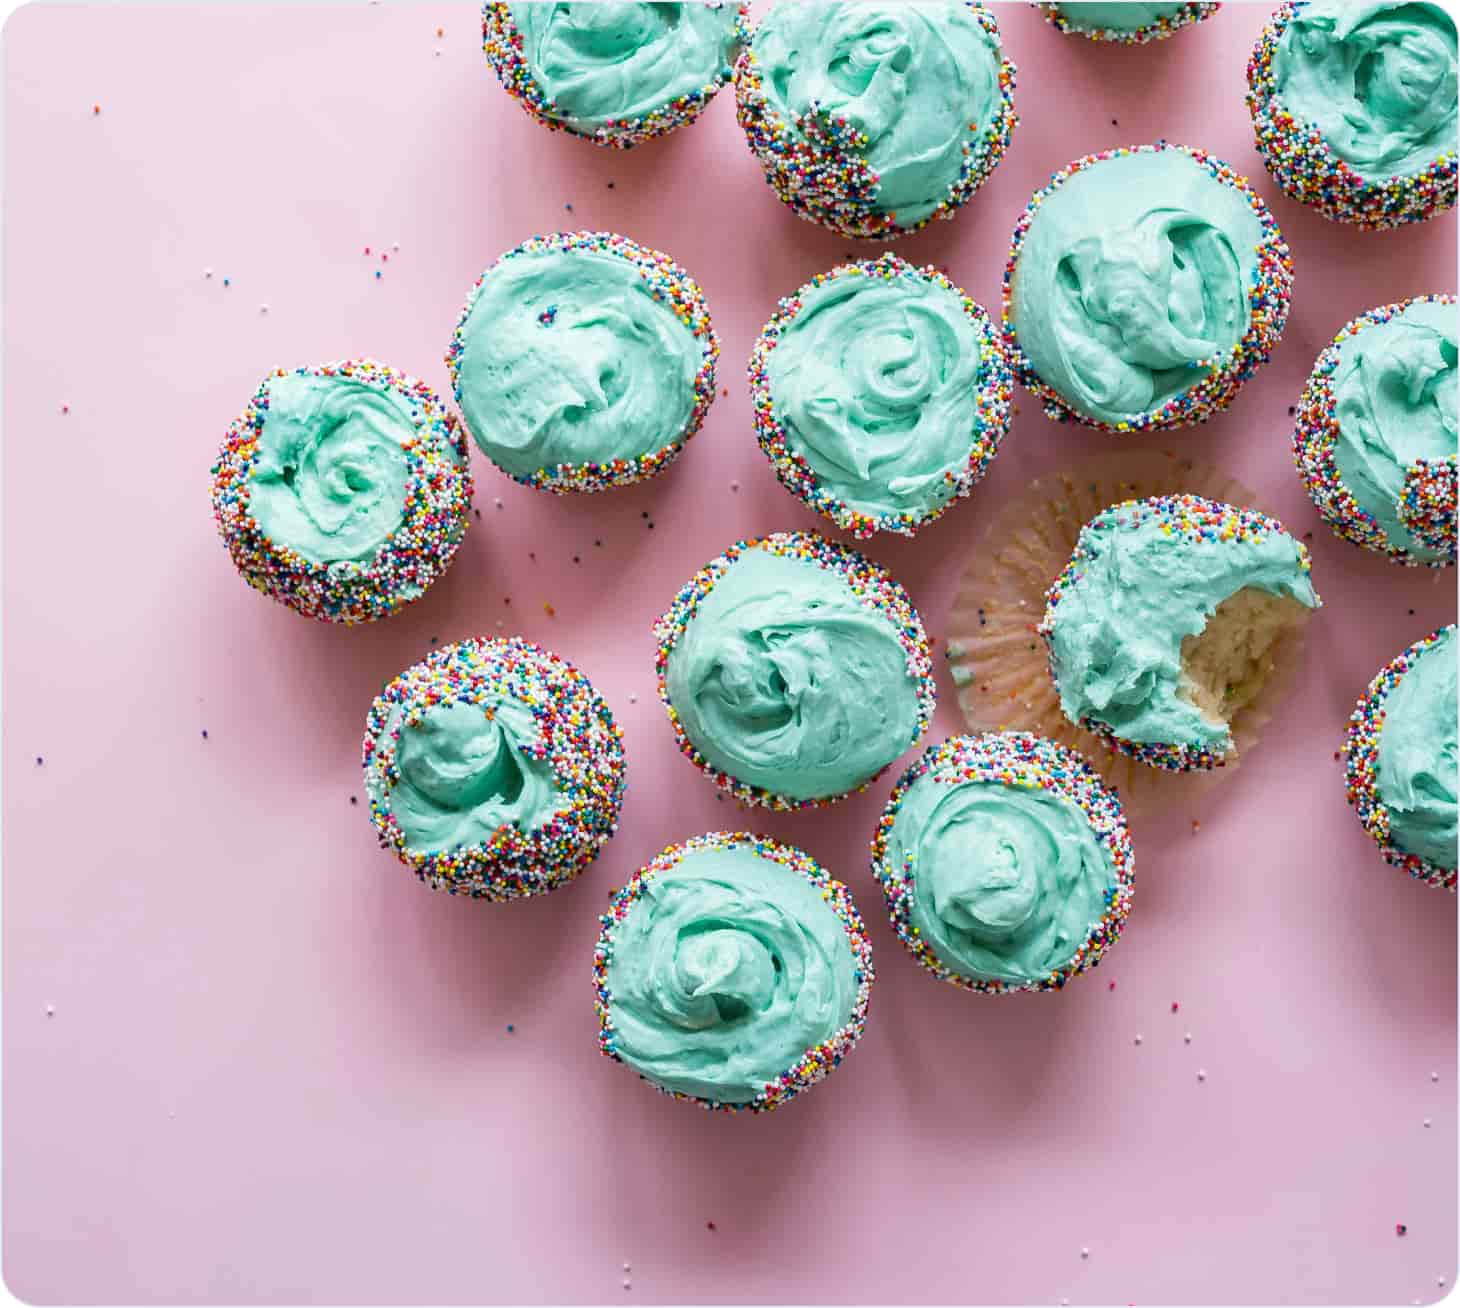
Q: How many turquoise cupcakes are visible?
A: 15